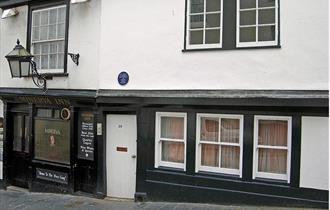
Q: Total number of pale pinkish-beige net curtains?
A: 3